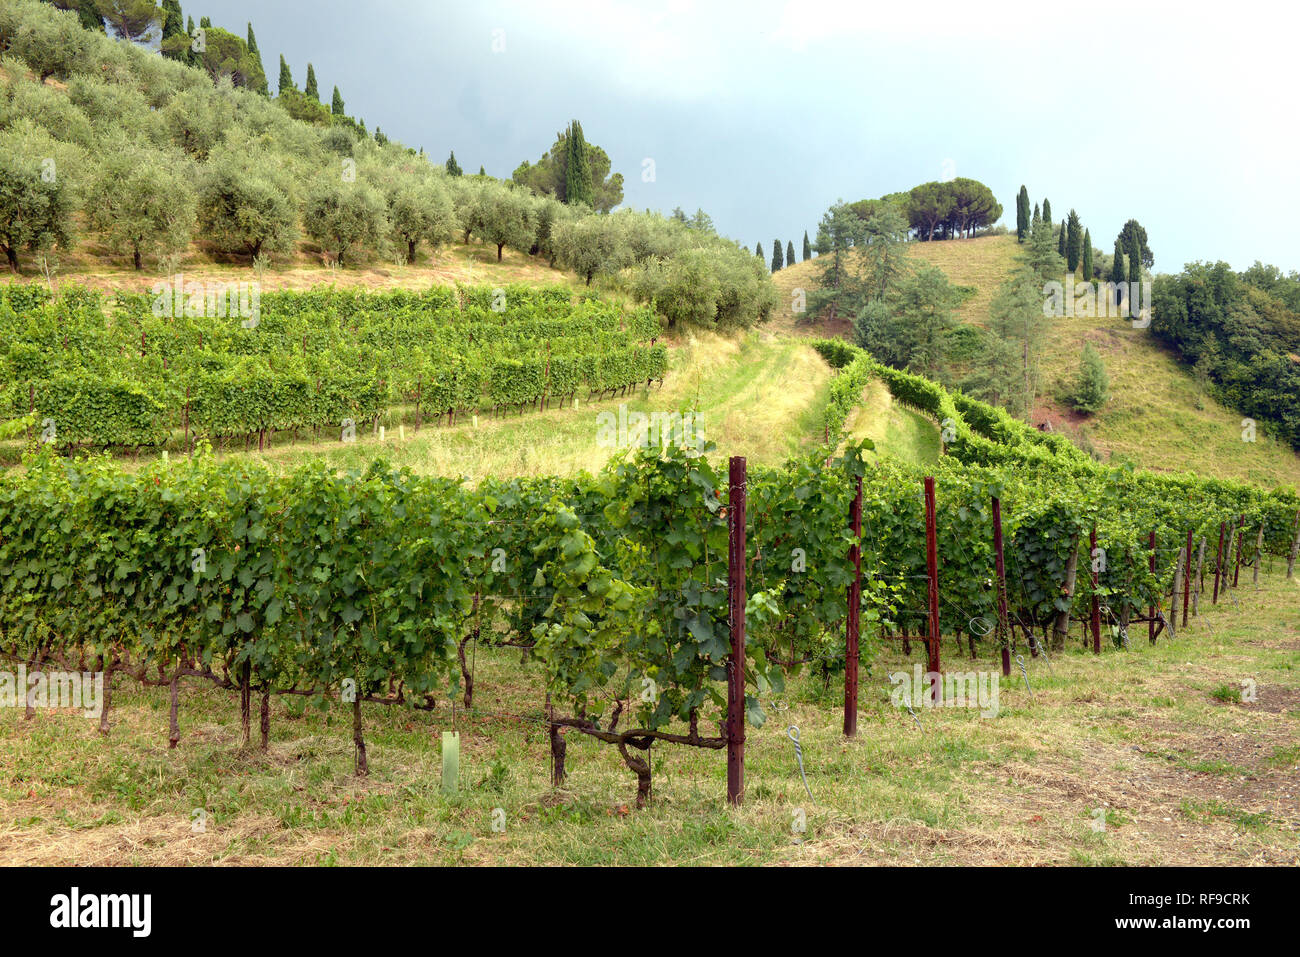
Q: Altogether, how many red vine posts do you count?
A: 9